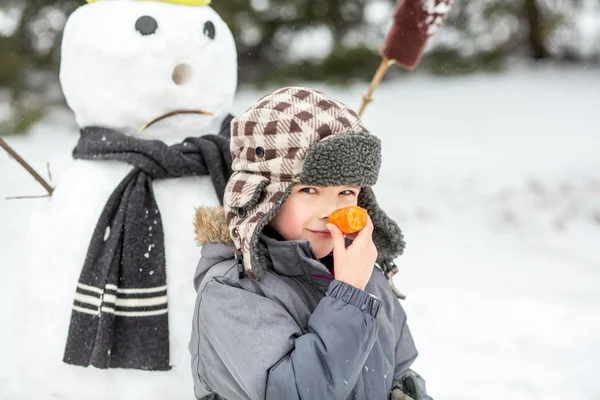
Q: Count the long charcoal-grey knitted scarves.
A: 1